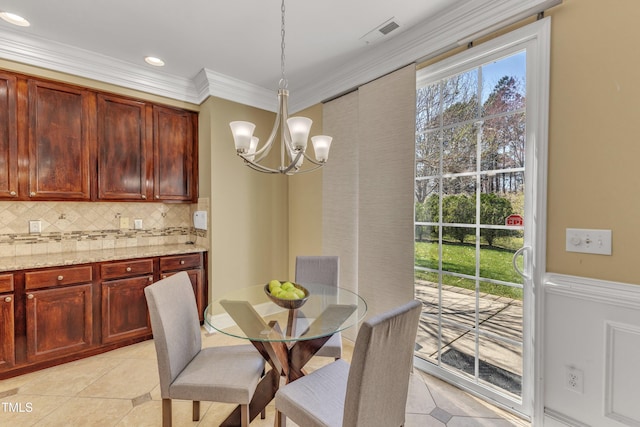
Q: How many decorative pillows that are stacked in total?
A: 0